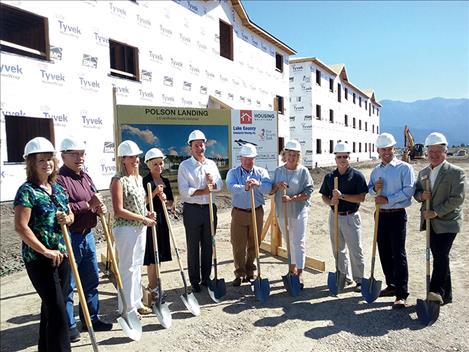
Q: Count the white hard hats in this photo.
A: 10